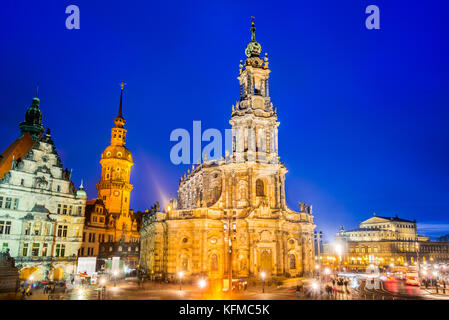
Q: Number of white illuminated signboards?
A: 2